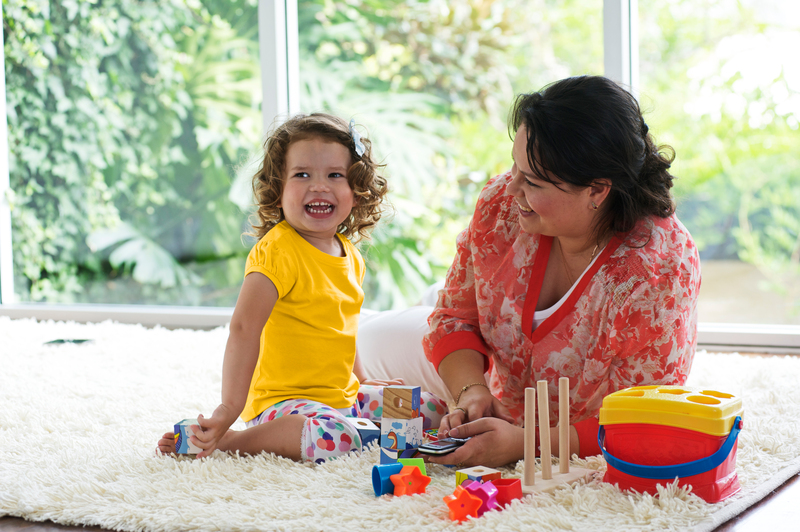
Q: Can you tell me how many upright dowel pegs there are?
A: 3